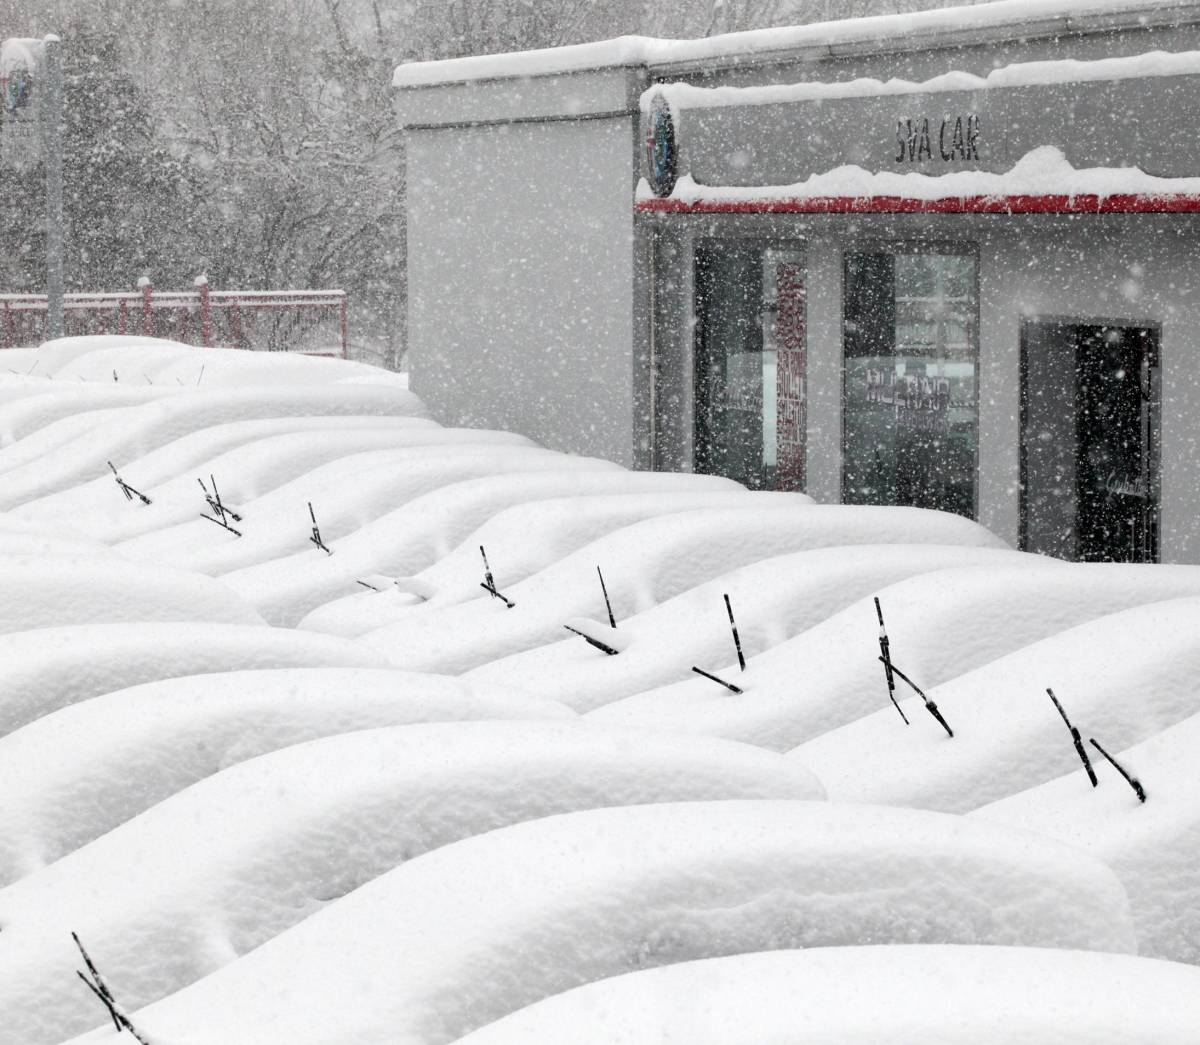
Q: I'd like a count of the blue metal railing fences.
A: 0